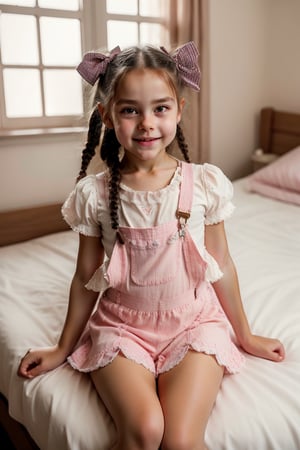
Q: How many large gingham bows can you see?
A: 2